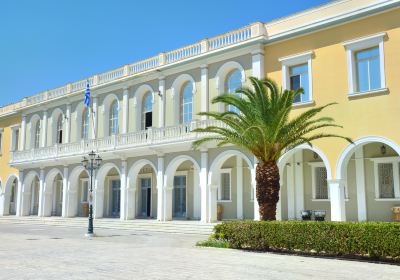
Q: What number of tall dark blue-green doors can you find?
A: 3